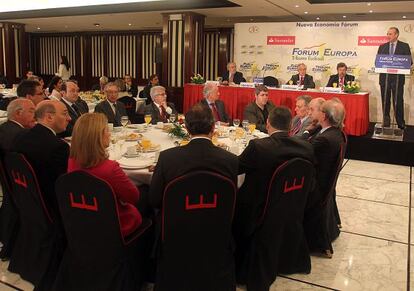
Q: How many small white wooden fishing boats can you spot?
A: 0